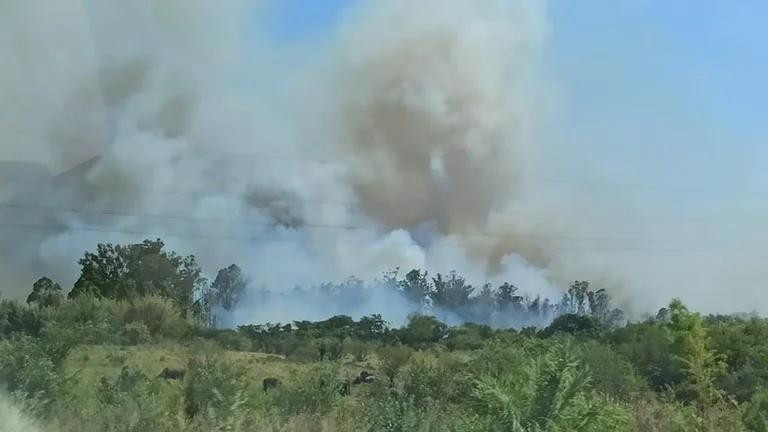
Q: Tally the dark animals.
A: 4